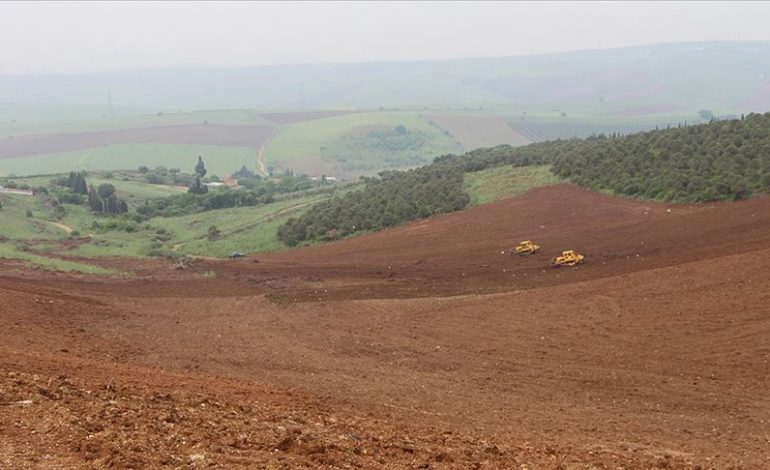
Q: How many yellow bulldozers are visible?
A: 2